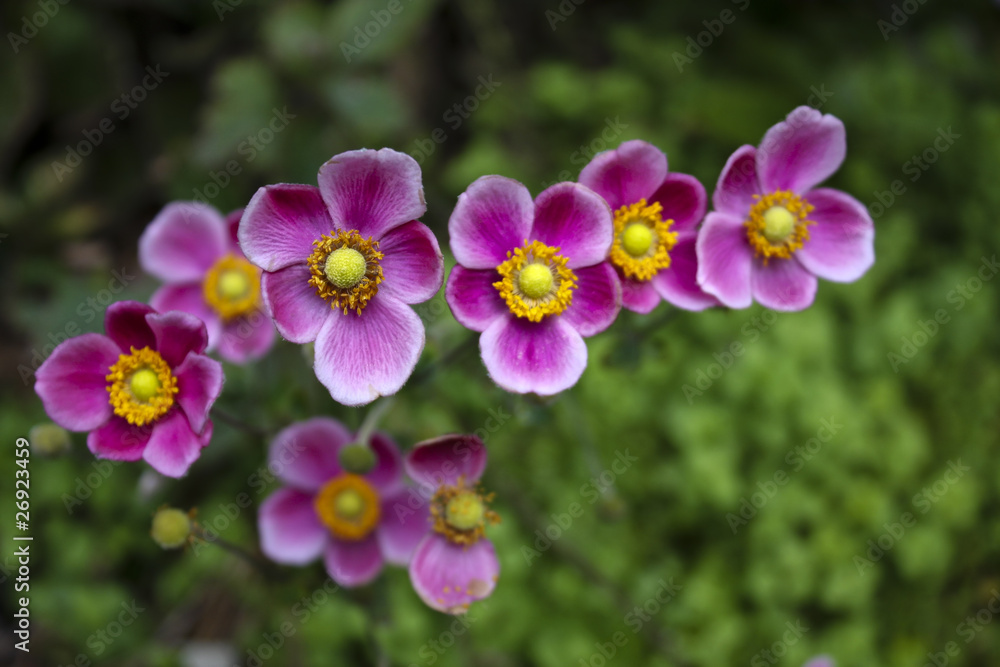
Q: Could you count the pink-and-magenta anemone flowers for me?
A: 8